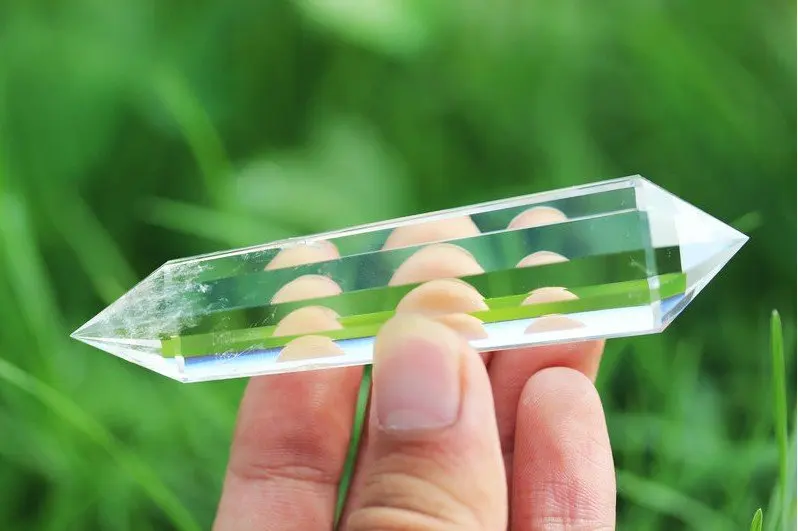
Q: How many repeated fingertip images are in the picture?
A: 12